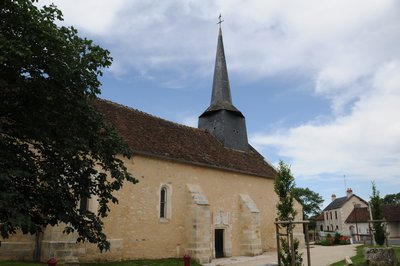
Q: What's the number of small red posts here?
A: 2